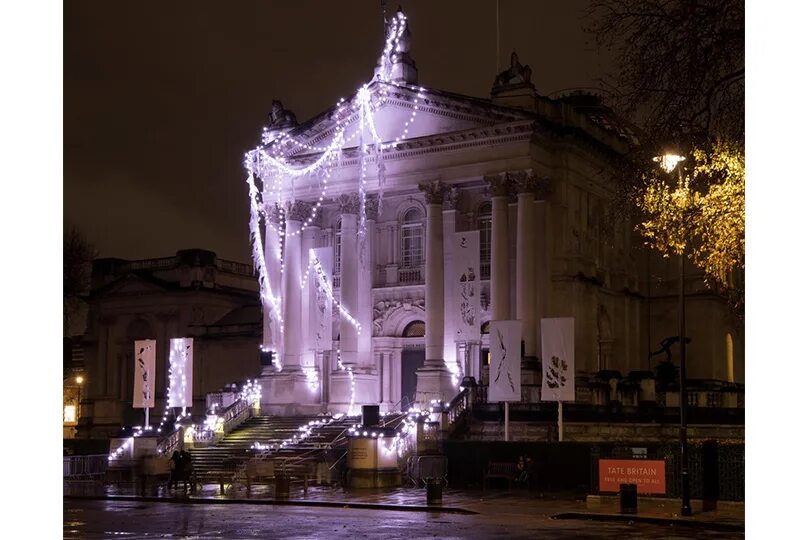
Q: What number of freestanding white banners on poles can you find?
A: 4